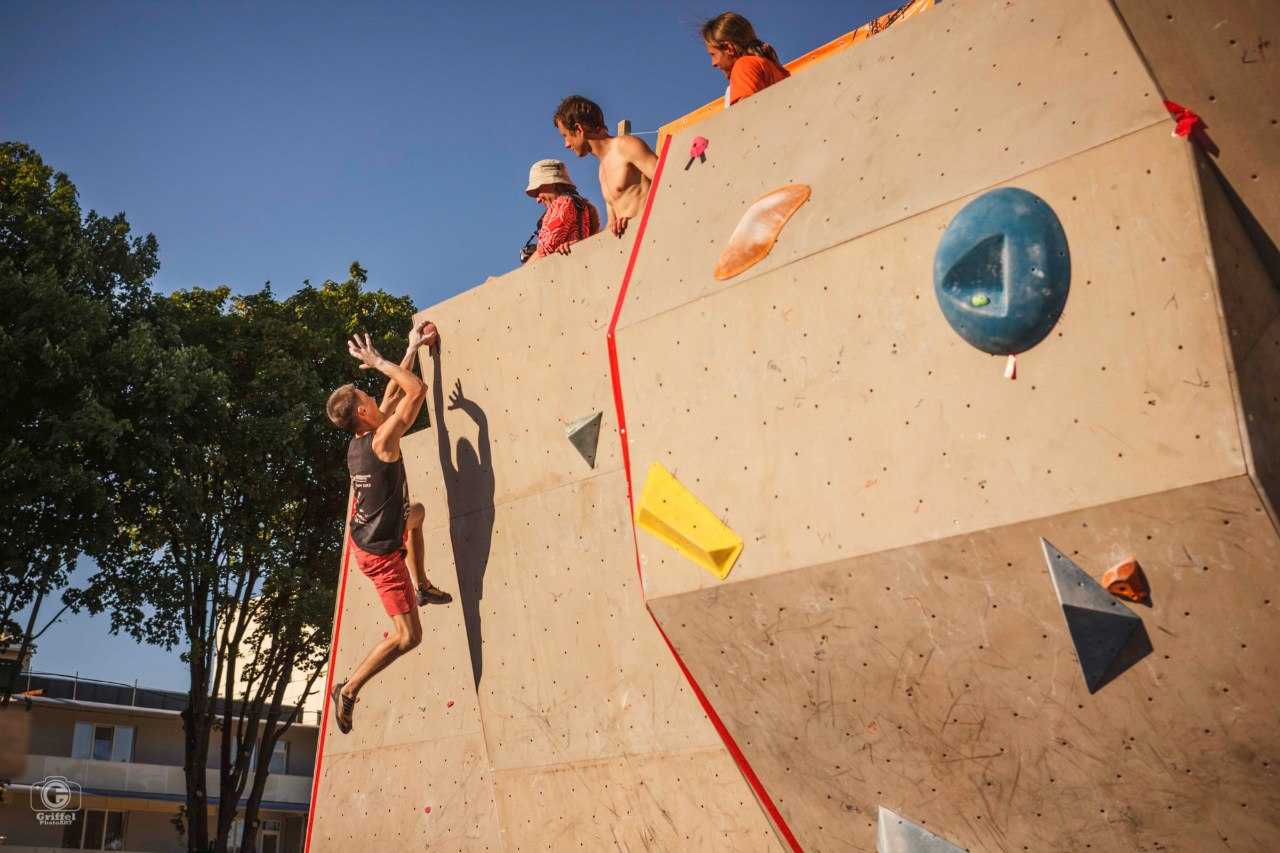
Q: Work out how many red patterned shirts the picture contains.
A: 1